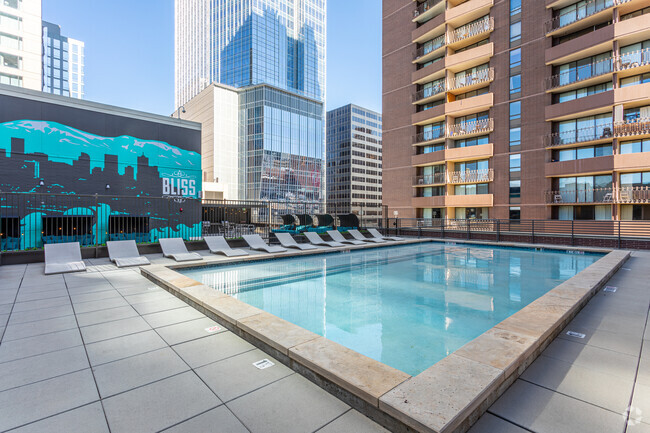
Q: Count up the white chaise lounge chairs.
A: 10